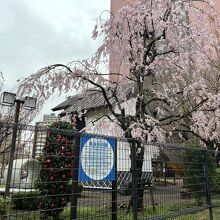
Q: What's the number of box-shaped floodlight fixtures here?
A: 2